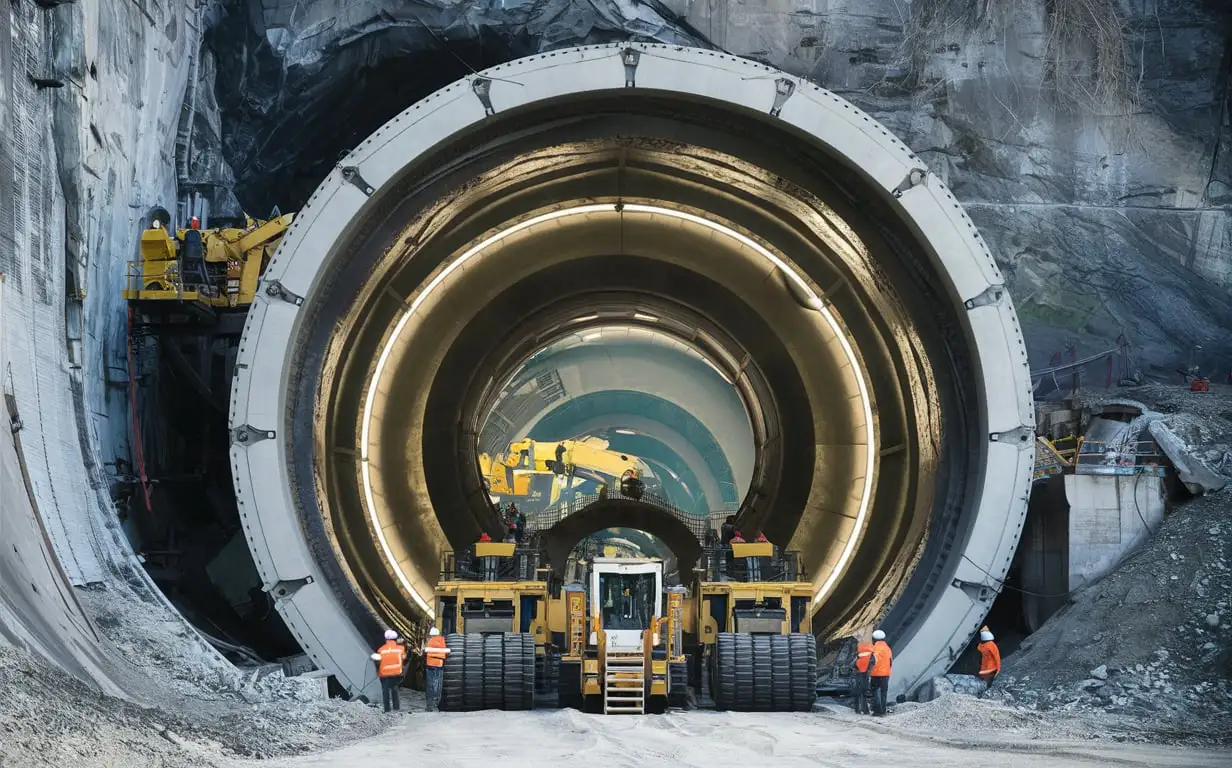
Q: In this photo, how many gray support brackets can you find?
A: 11